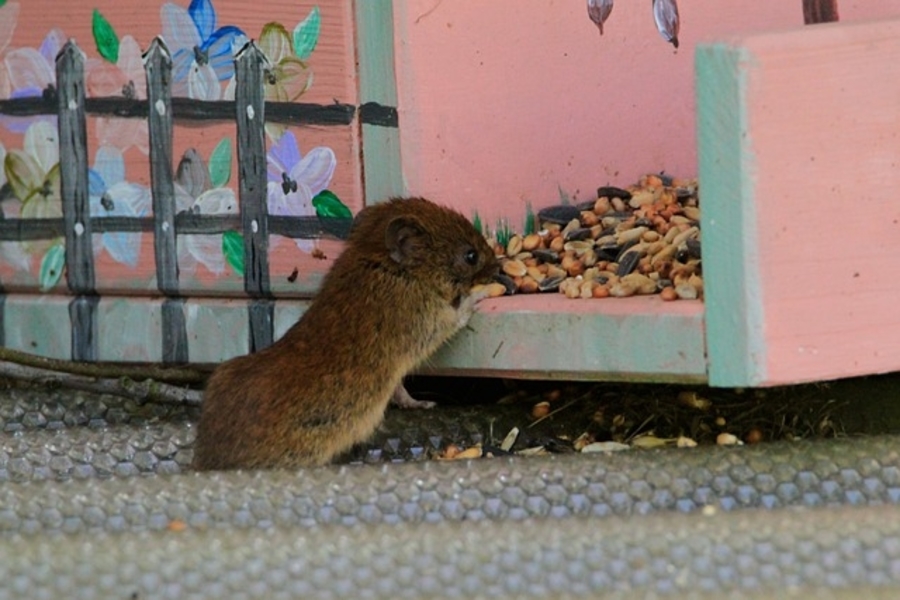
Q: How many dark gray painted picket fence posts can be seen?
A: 3